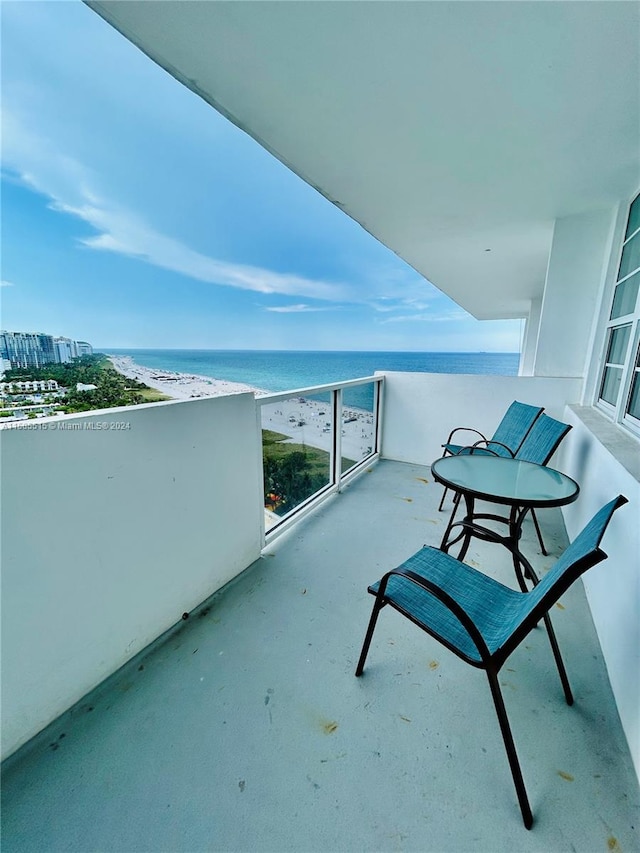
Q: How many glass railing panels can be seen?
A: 2